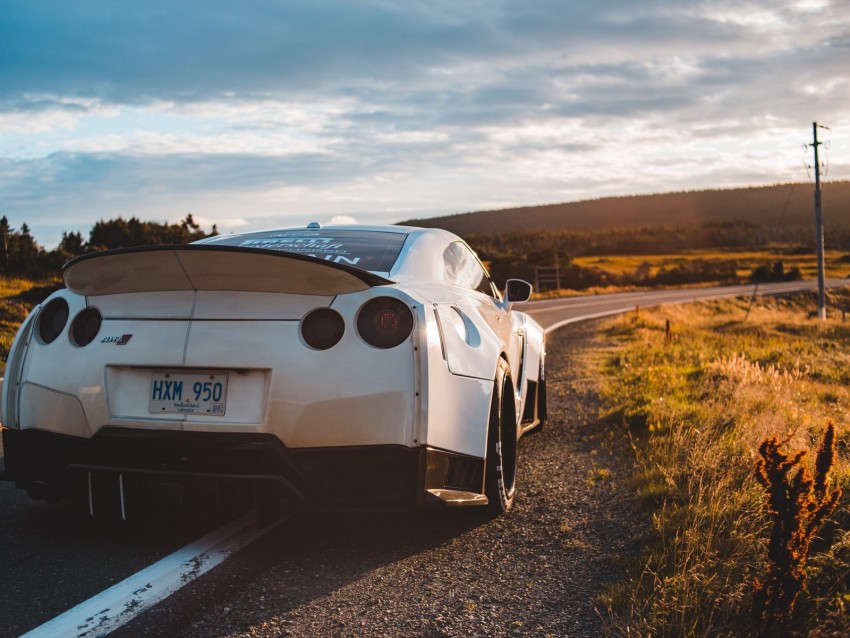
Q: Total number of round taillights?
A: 4